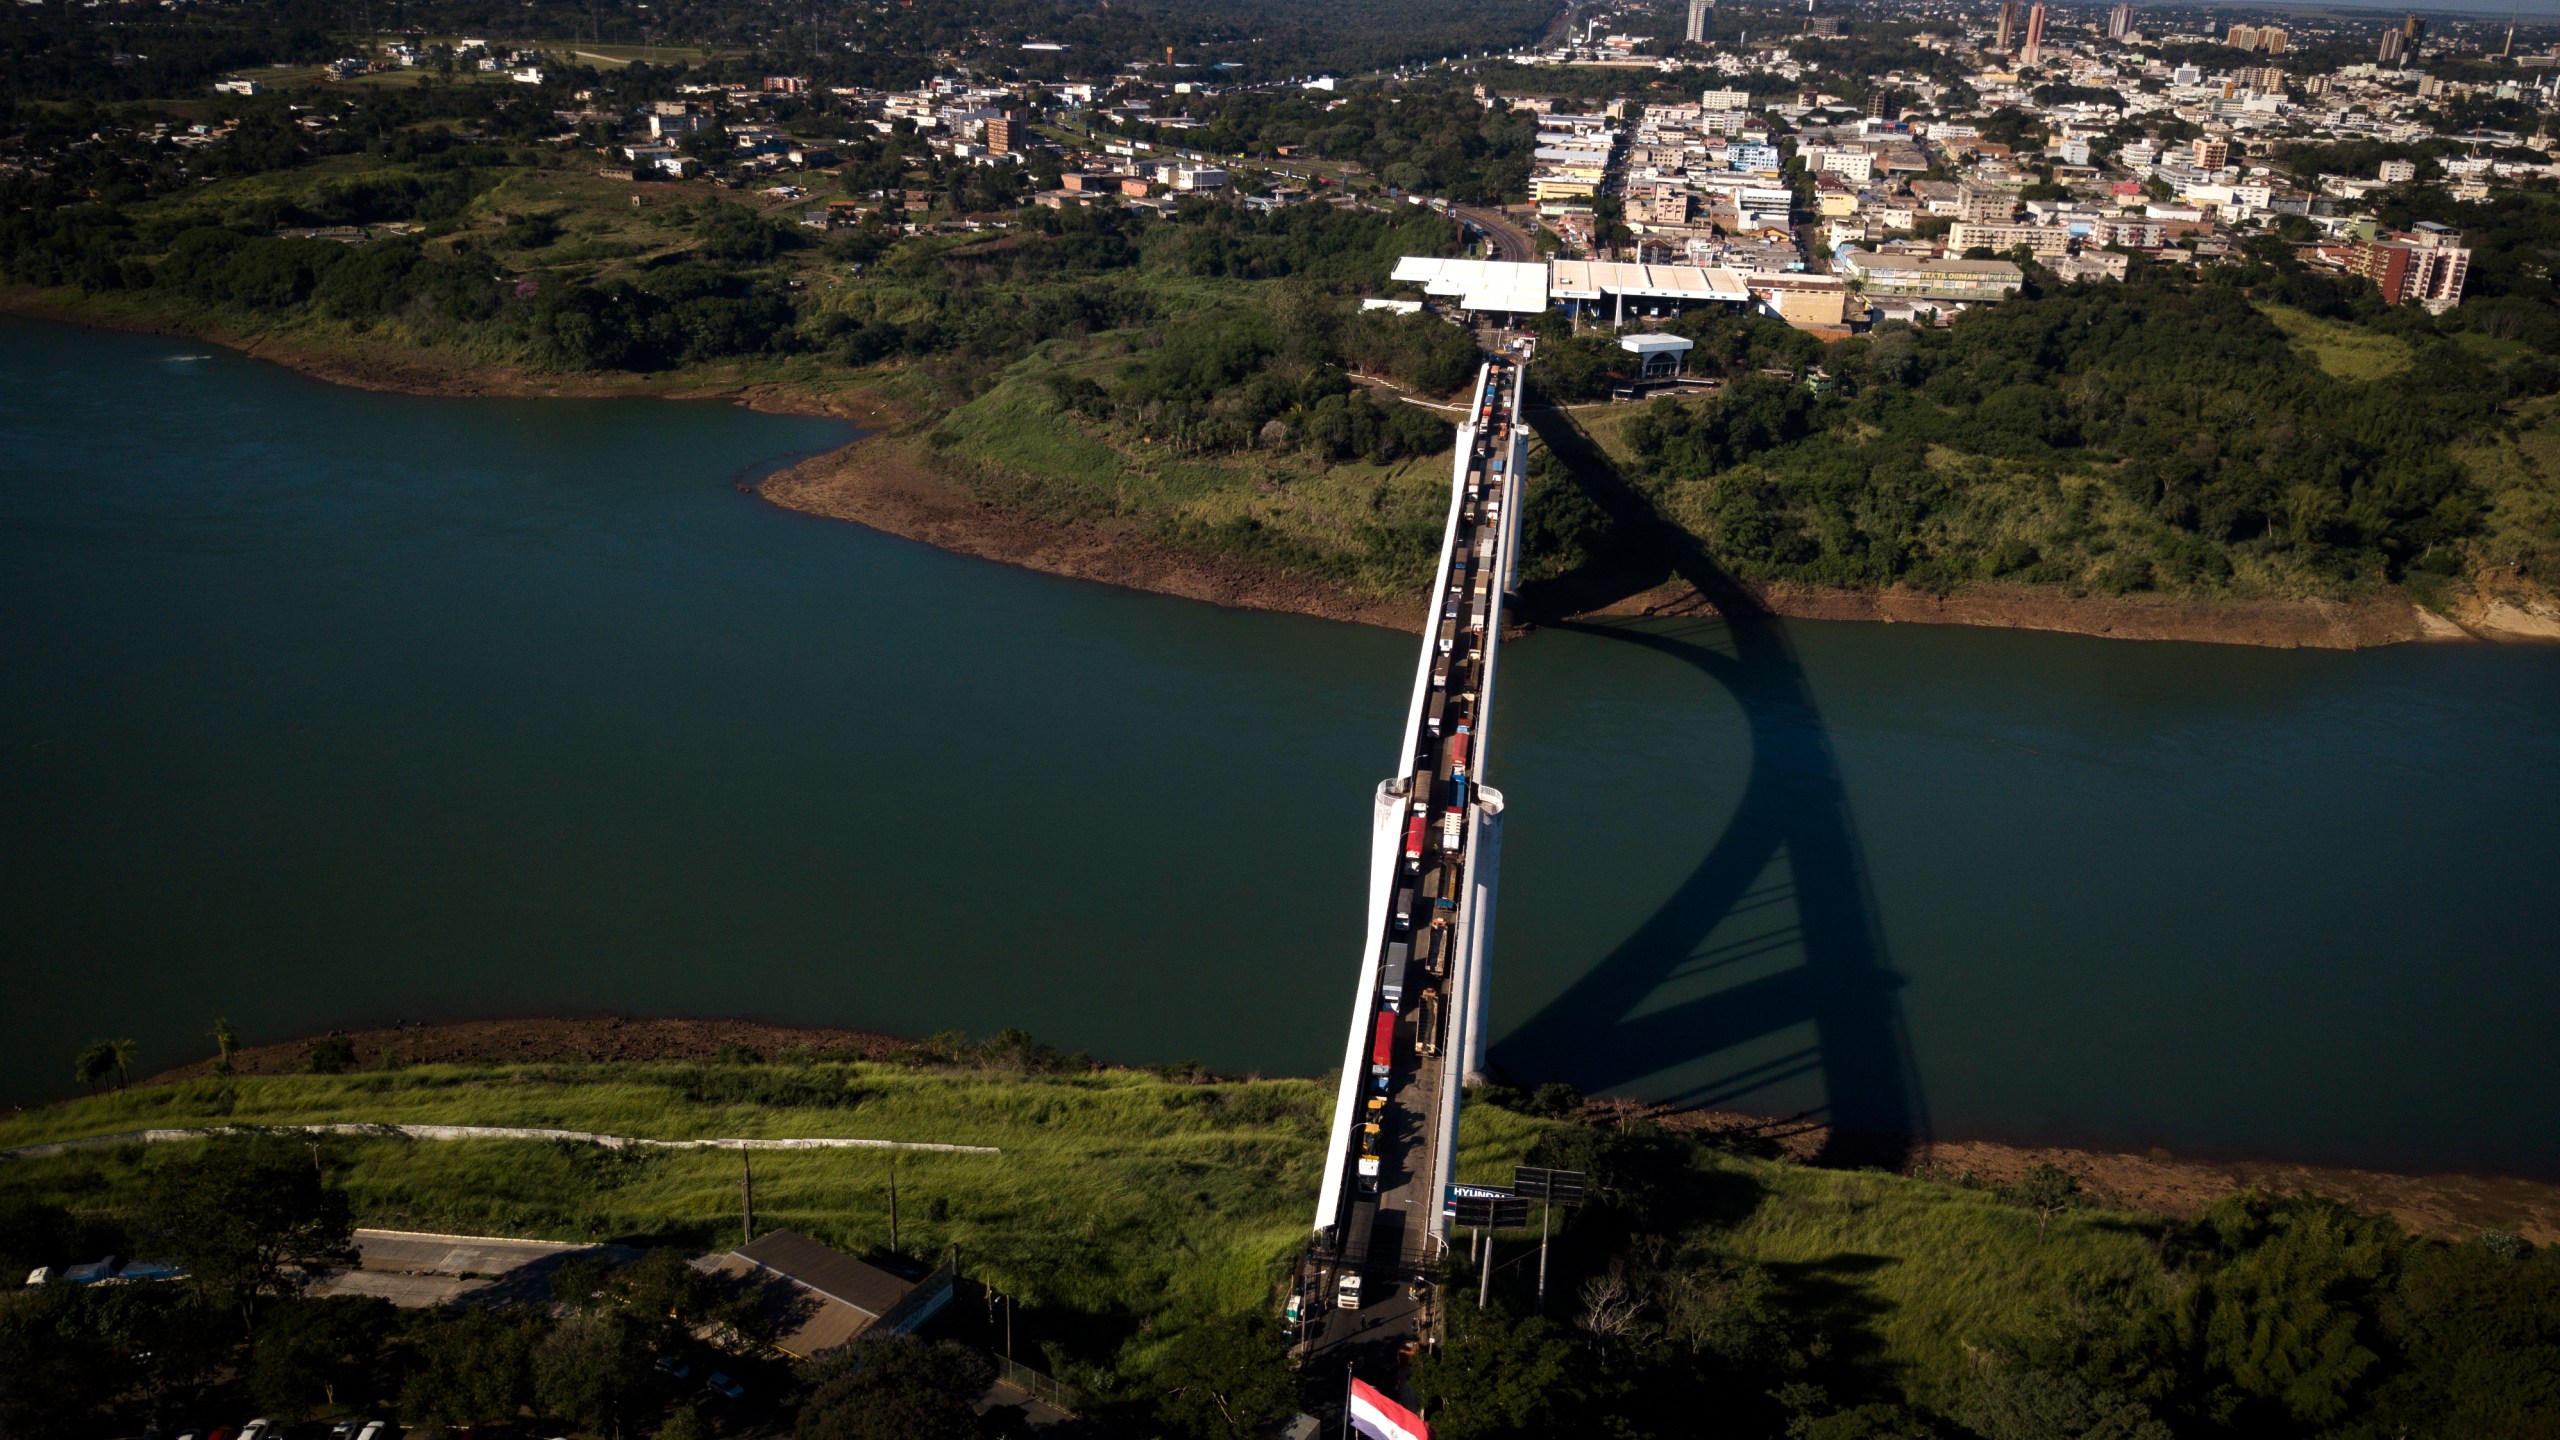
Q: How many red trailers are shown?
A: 3